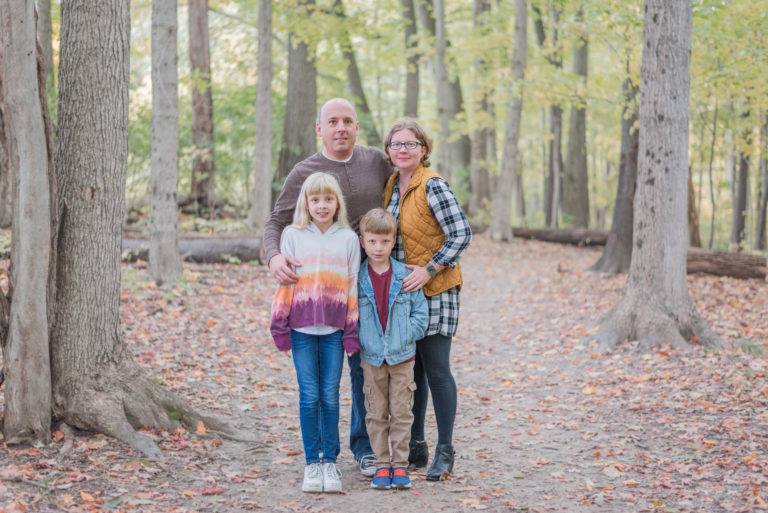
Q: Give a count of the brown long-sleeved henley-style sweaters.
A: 1